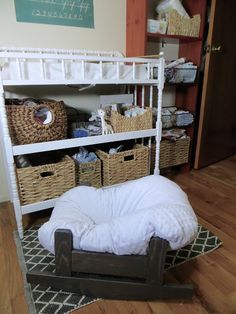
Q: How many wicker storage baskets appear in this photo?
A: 7